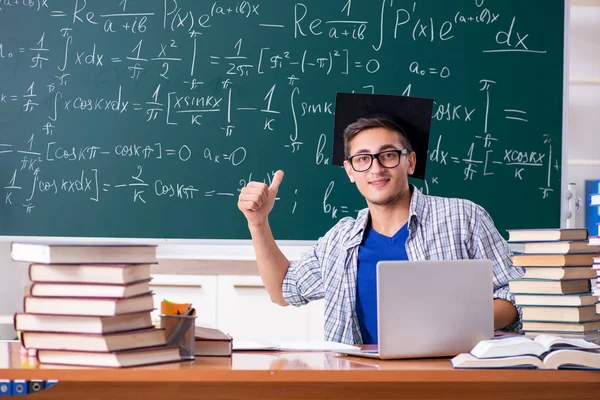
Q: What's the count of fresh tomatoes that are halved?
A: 0